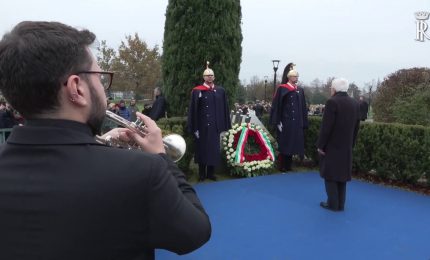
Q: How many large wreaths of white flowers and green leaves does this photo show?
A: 1